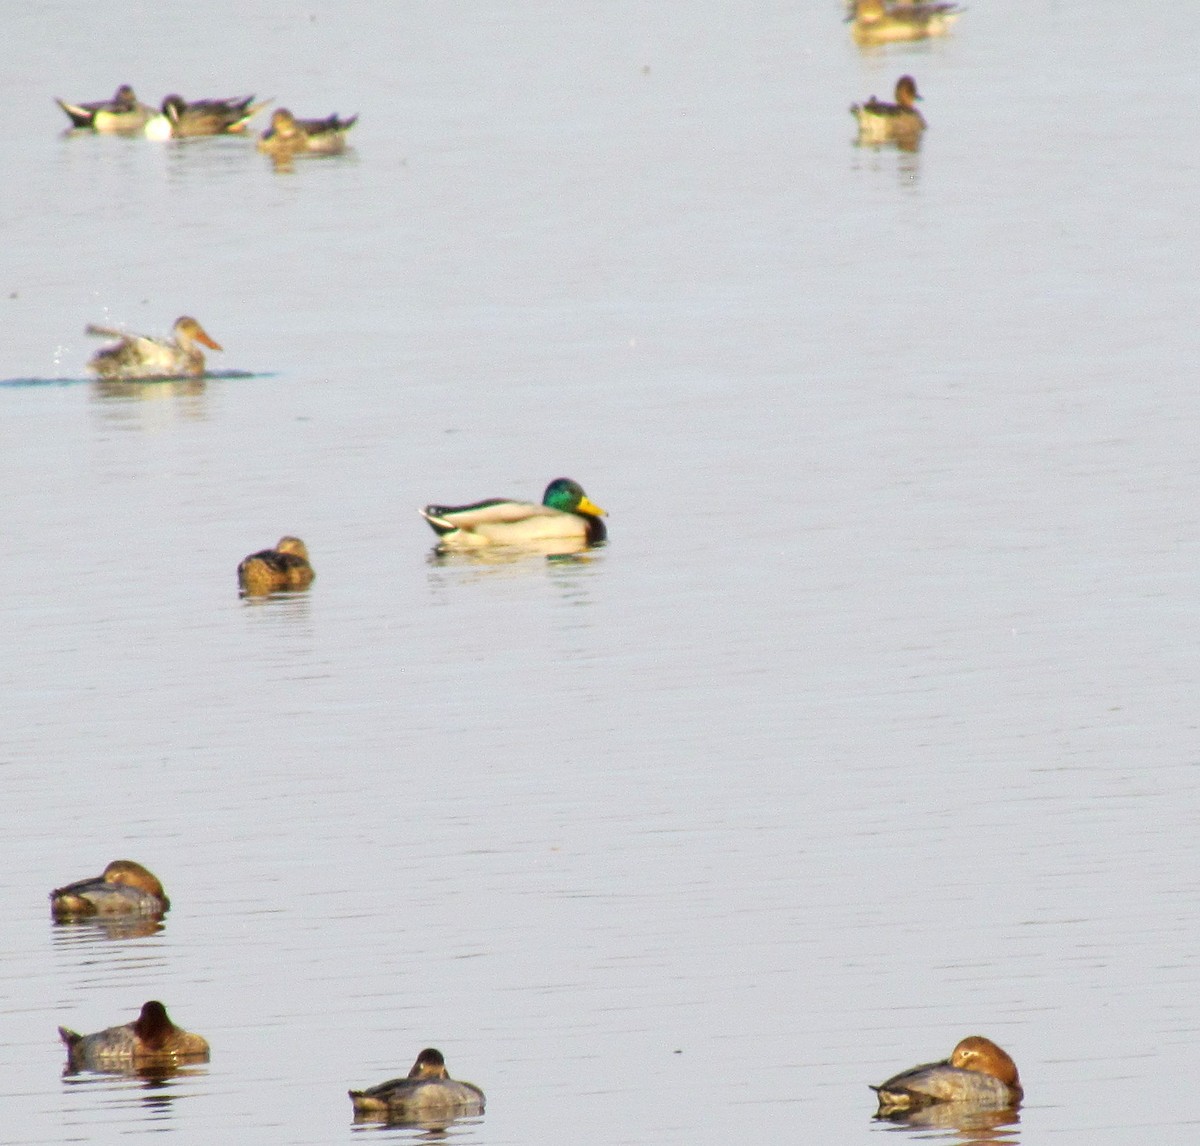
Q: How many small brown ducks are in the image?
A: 11